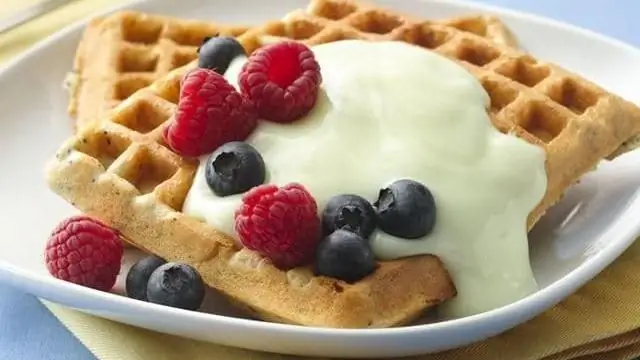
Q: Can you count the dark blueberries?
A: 7